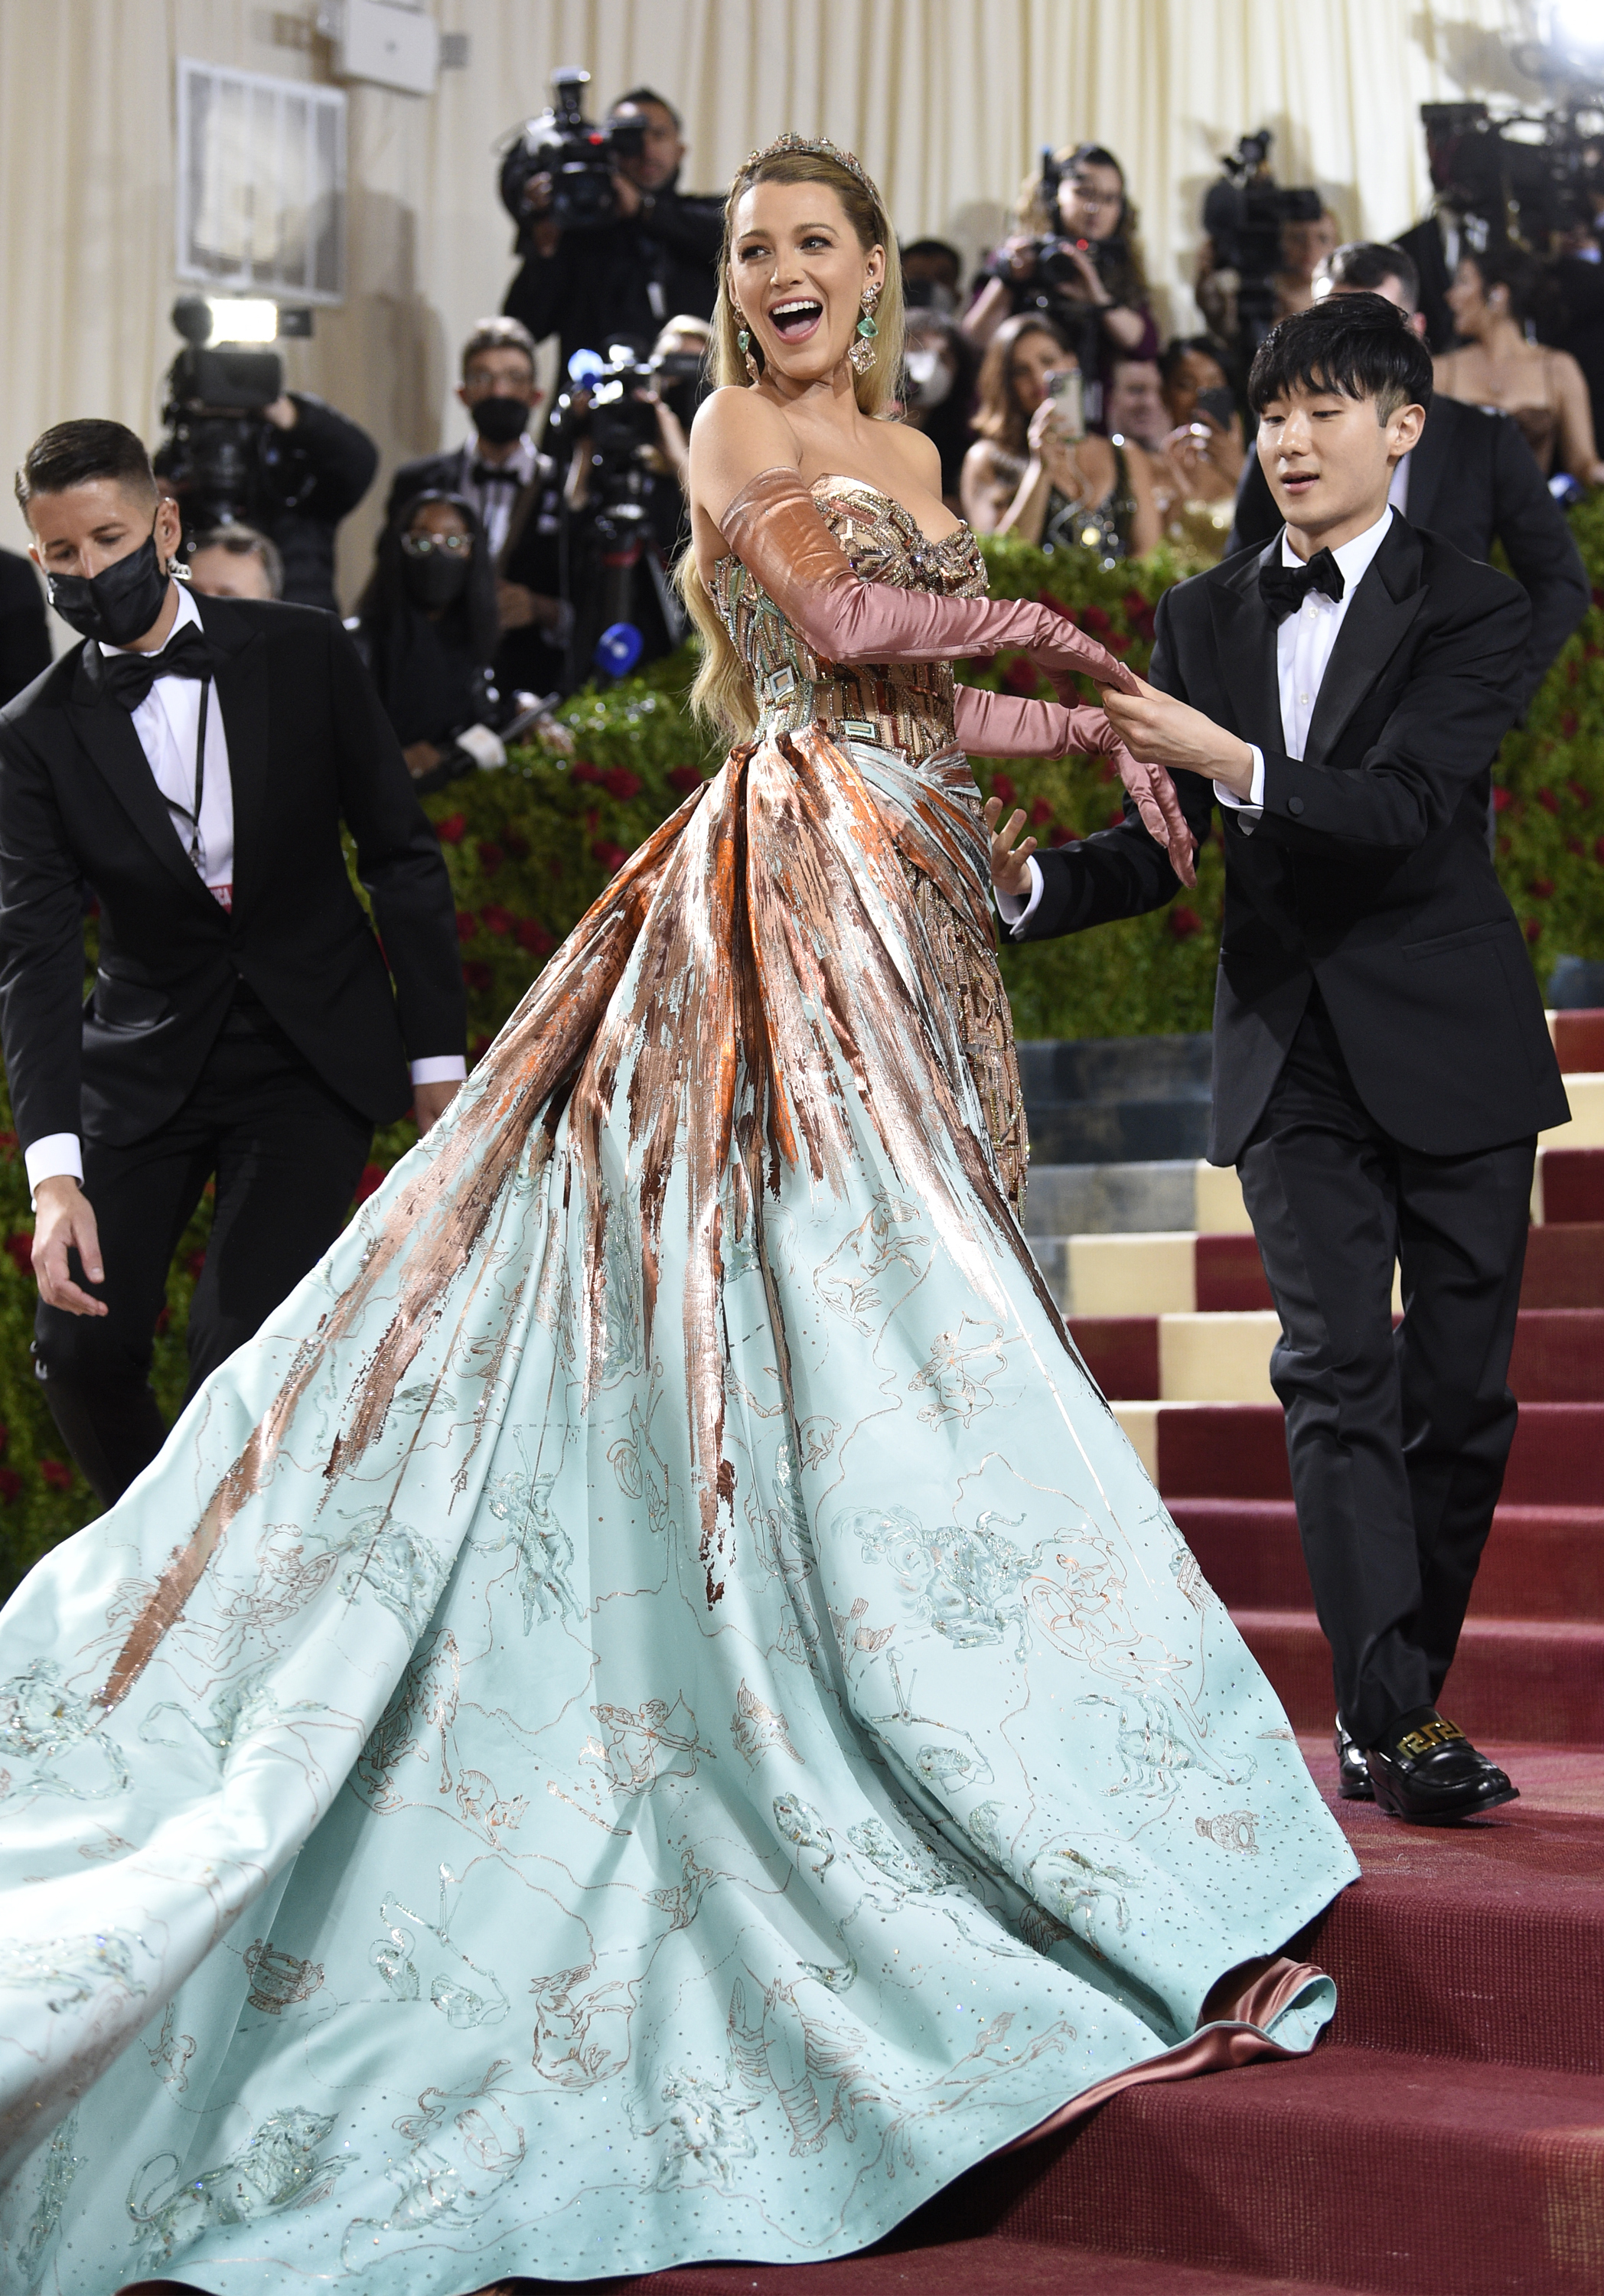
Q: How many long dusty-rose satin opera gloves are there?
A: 2